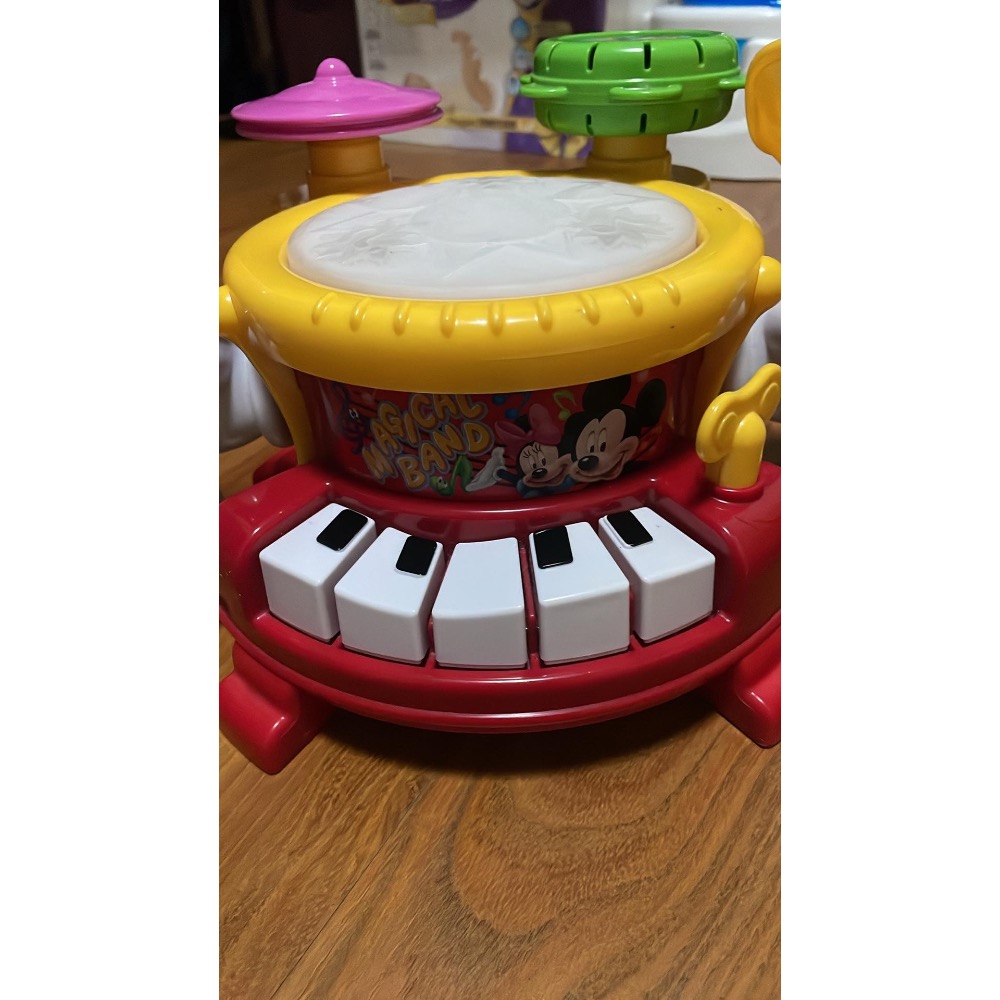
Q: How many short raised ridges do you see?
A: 9